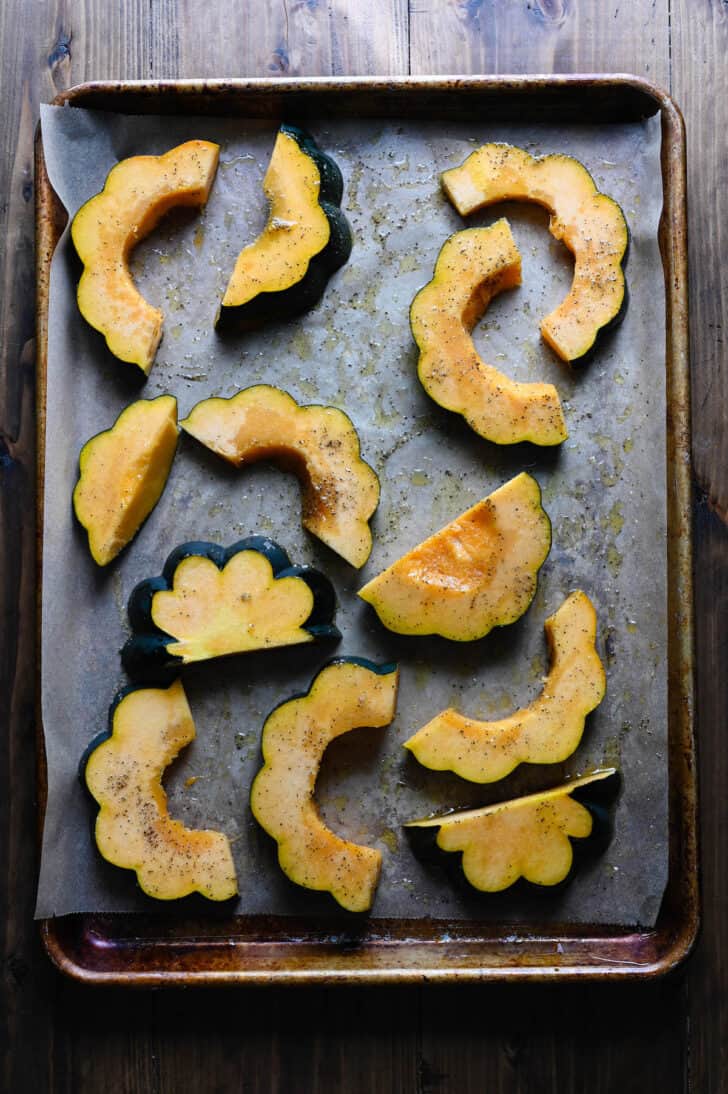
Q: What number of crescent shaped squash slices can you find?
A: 7